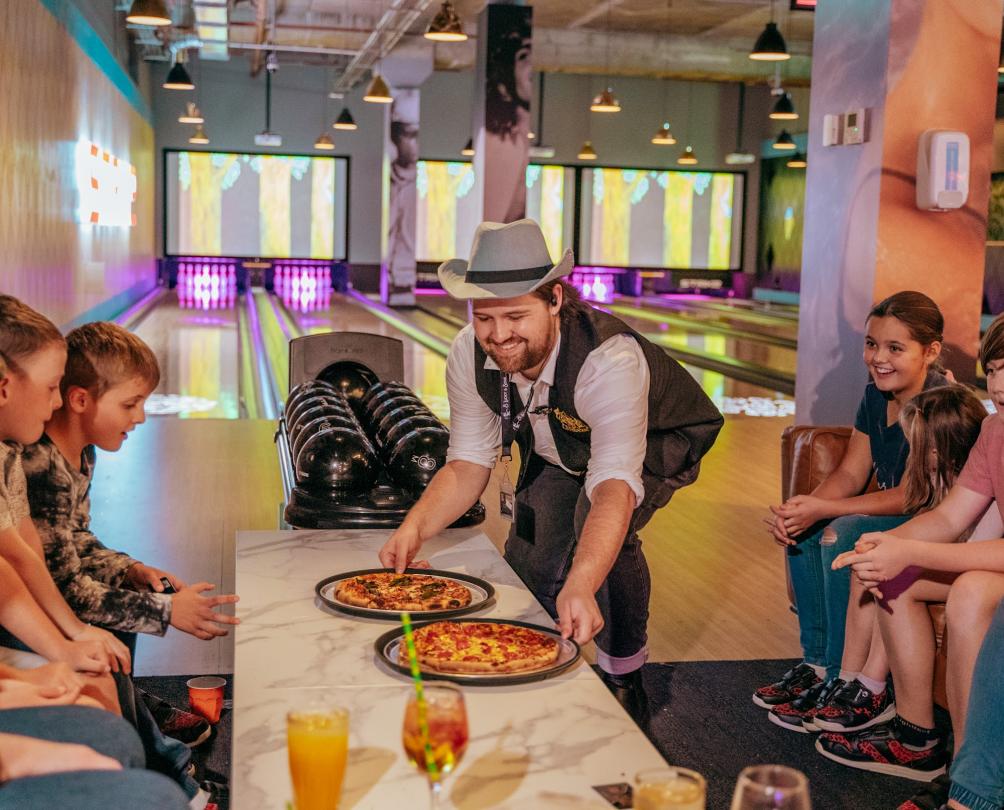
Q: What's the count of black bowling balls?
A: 13